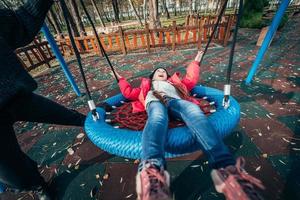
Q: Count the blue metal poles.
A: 2